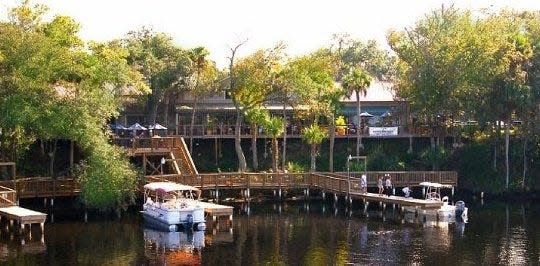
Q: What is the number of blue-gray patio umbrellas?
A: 5